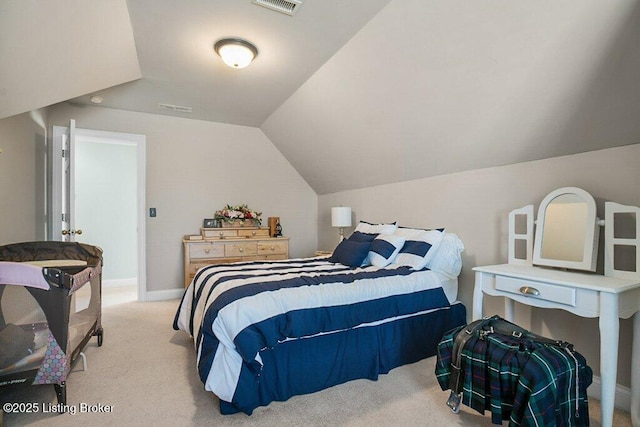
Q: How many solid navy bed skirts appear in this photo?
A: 1